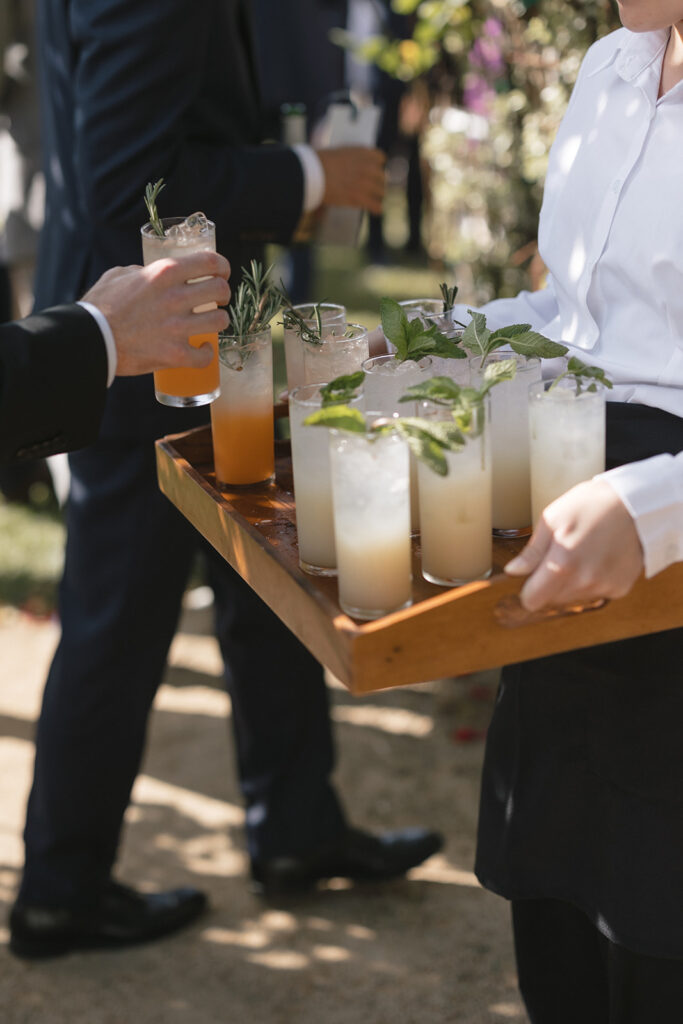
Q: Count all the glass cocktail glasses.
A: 12